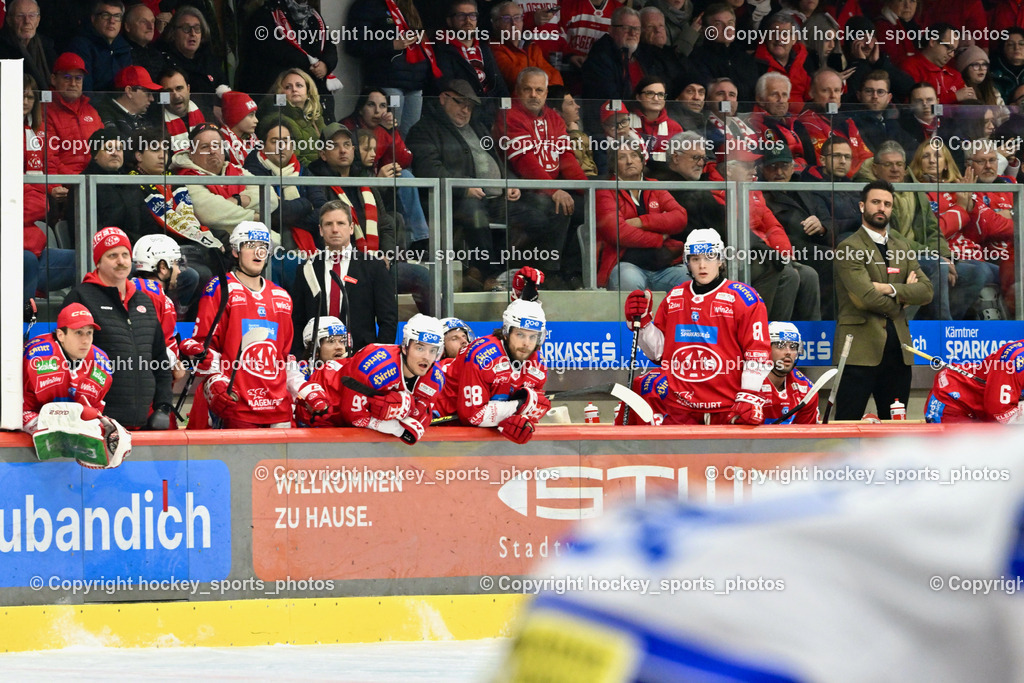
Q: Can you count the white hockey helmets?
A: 8